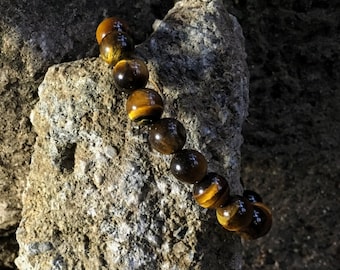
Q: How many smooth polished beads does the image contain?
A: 10